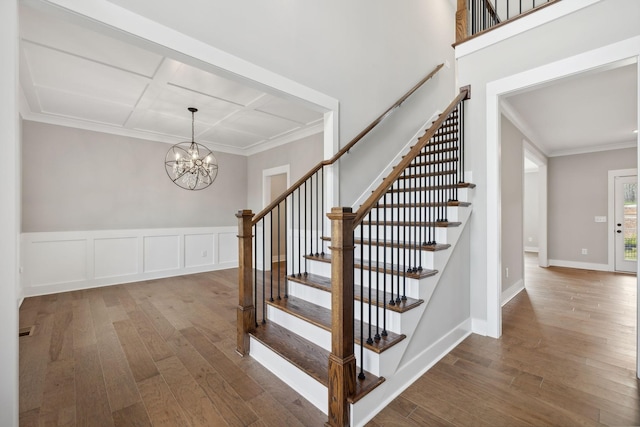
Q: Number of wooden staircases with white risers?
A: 1